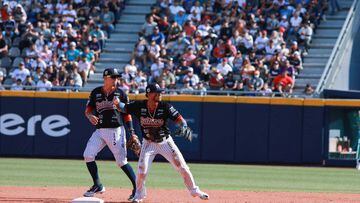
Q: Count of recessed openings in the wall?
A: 1